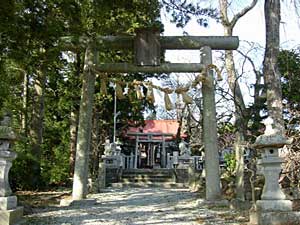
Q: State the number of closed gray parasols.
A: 0